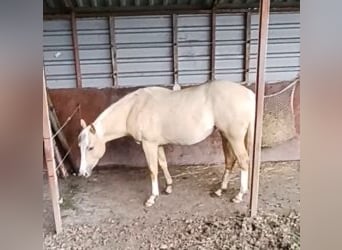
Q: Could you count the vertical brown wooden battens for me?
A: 5